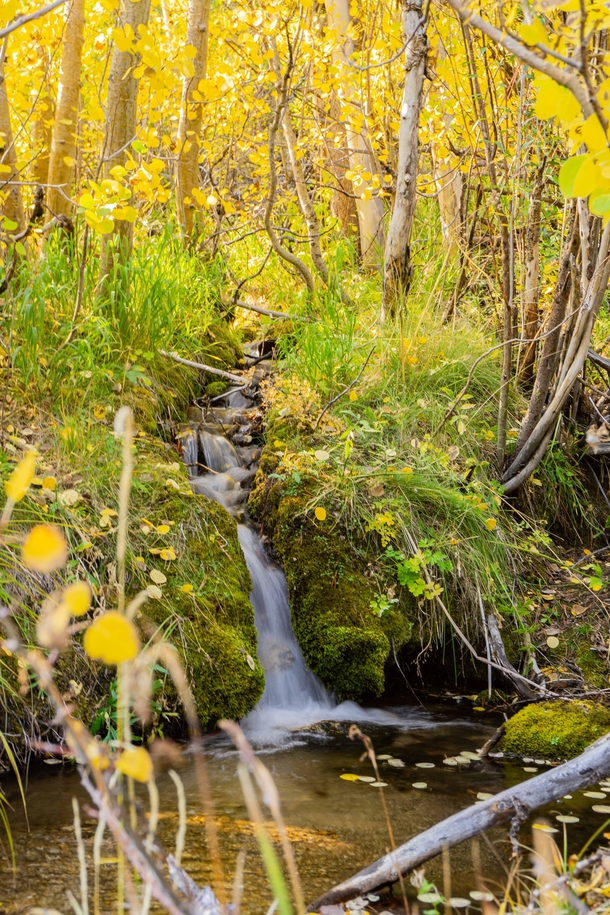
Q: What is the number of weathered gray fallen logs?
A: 1